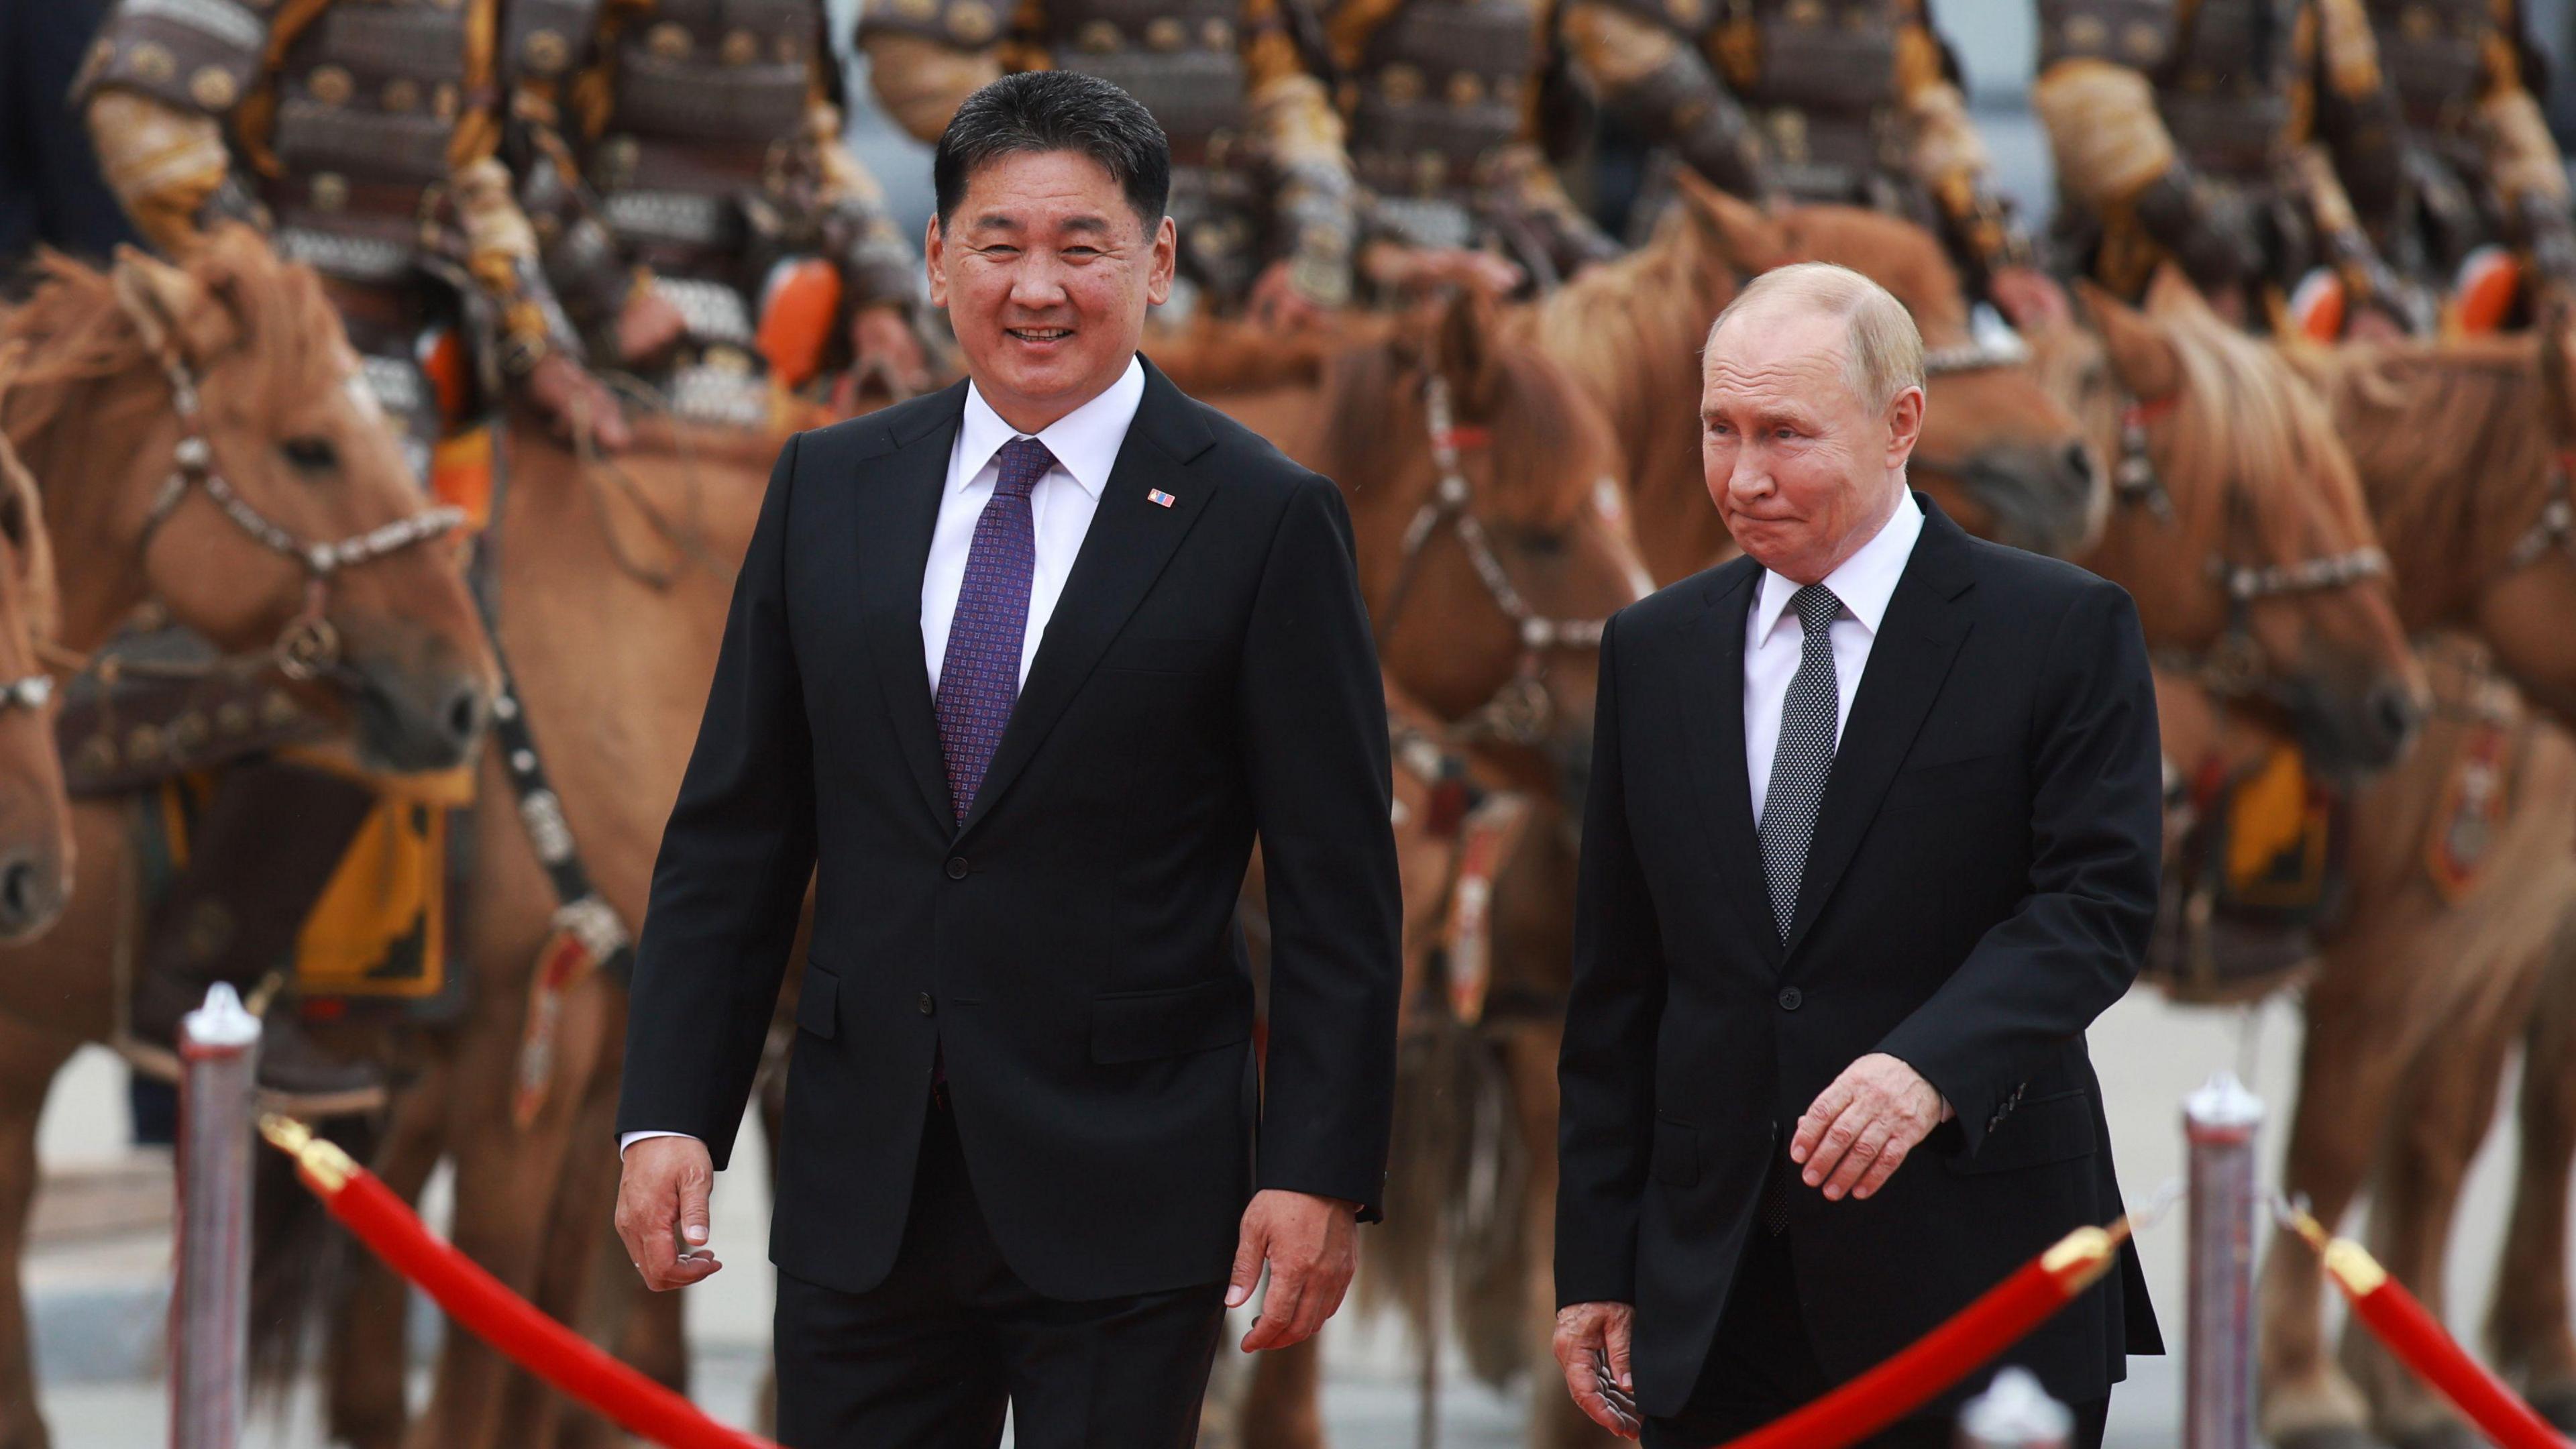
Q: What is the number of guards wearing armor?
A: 7